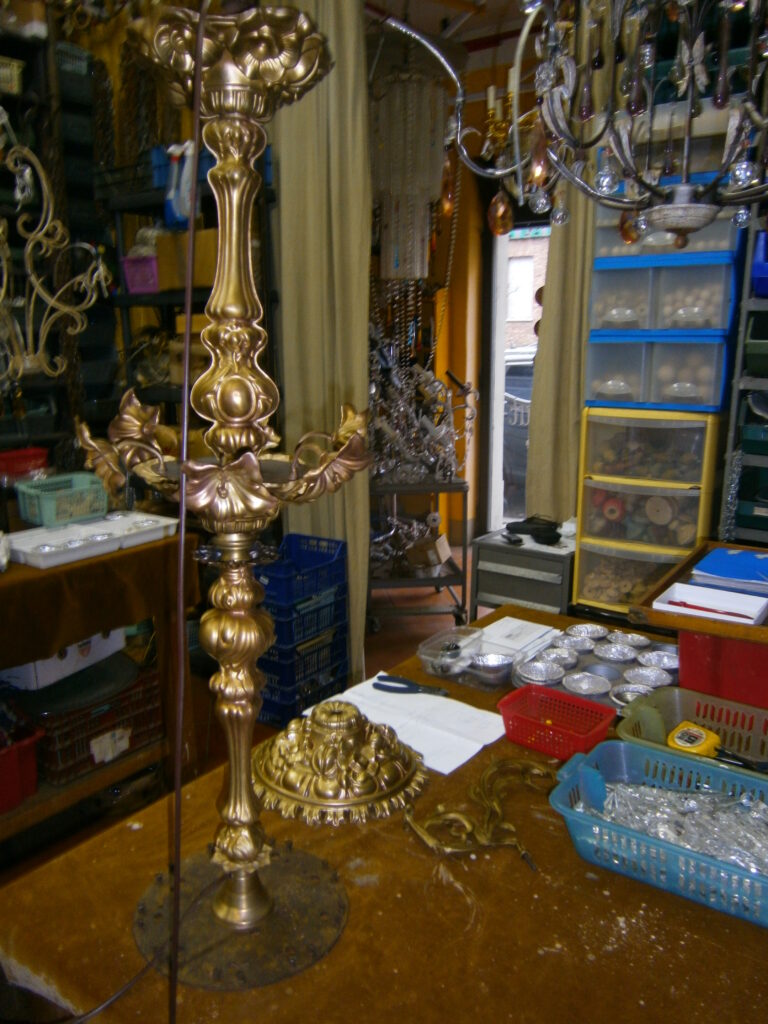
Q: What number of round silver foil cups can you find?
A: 11